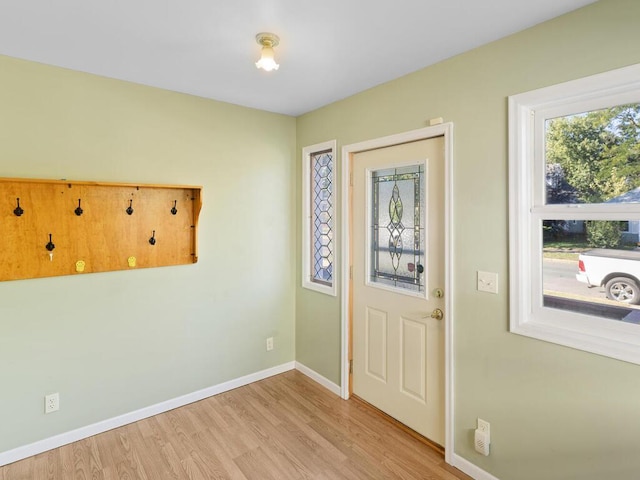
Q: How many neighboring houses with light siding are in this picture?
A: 1